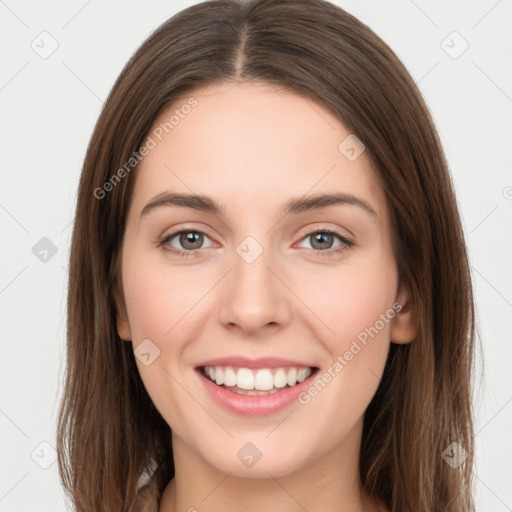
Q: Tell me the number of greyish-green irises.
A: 2